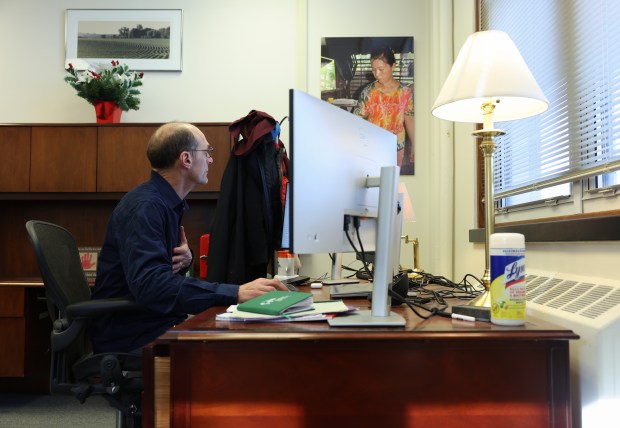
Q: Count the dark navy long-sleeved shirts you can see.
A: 1